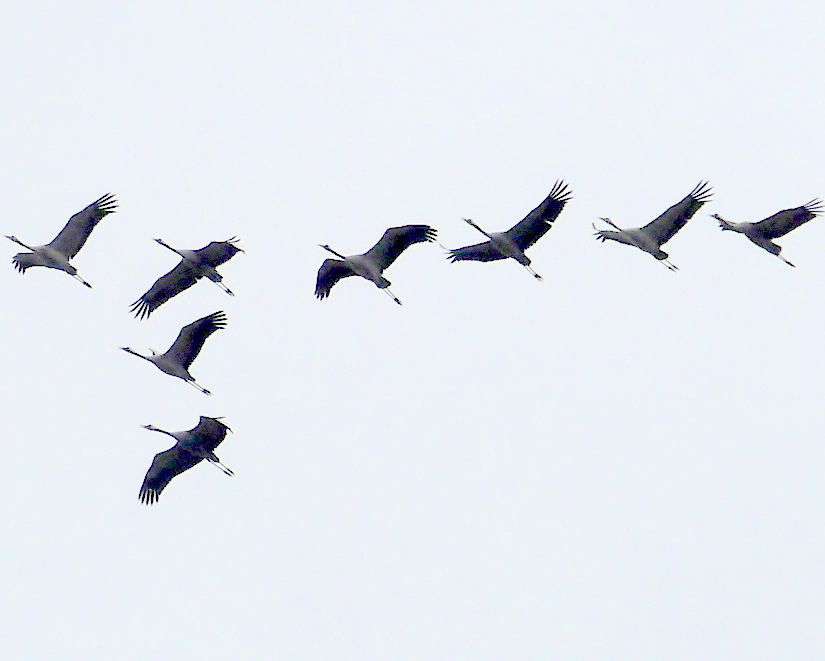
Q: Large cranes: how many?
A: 8